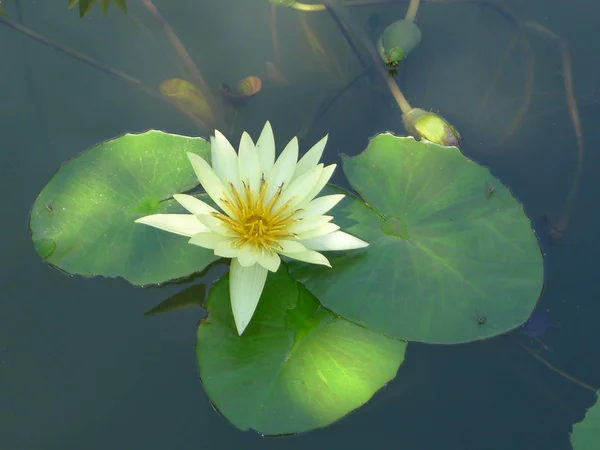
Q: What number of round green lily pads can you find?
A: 3